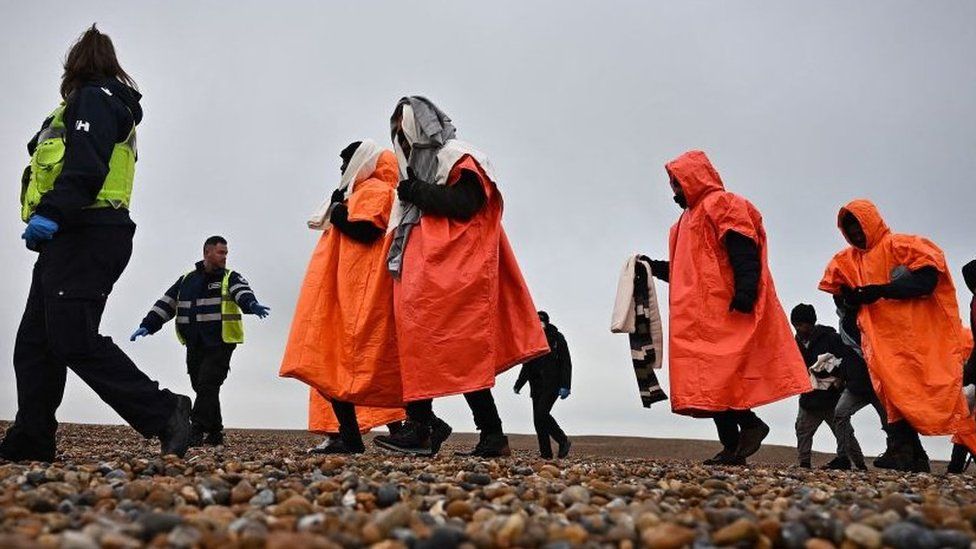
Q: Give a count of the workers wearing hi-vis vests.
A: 2